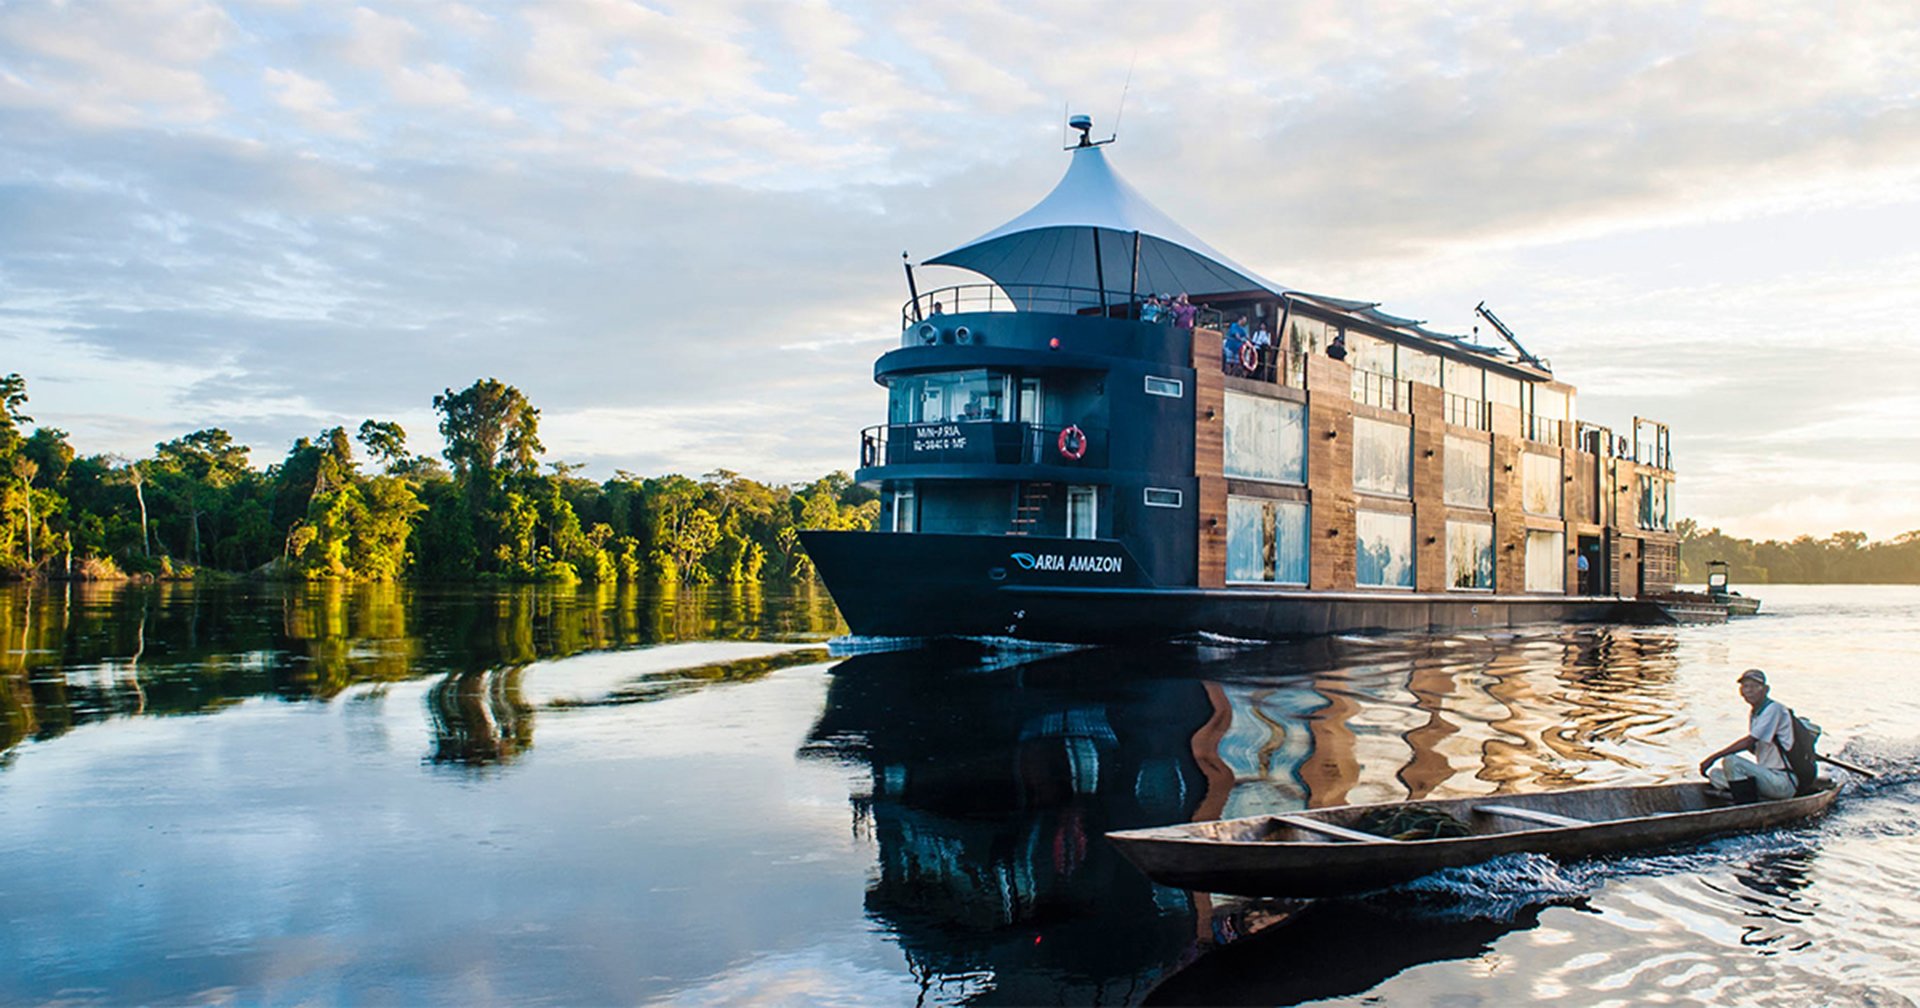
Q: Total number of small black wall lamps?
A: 12